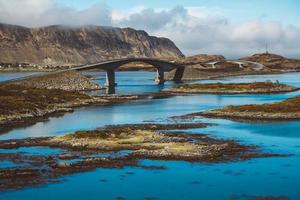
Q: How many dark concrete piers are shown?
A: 2